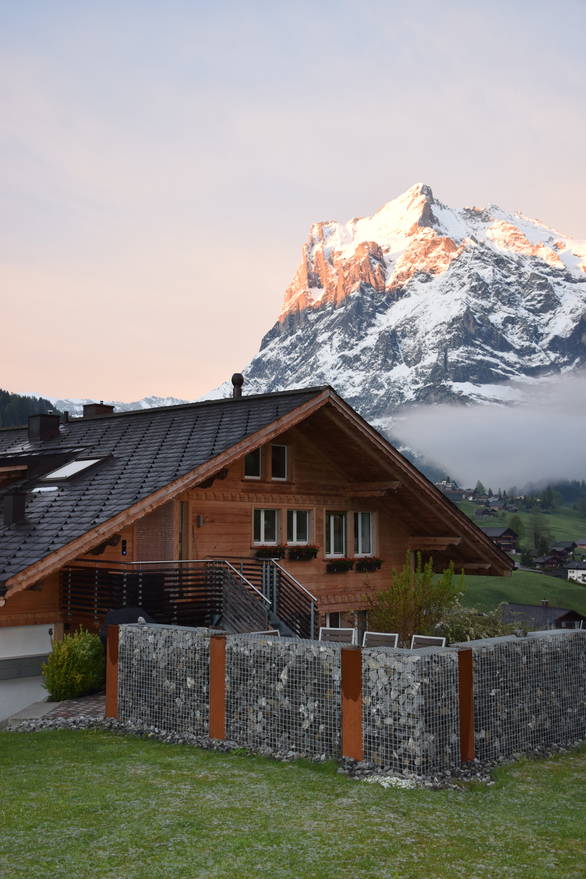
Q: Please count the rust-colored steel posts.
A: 4